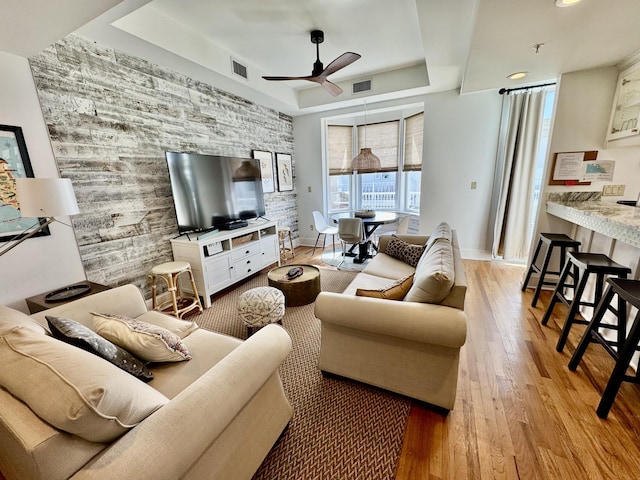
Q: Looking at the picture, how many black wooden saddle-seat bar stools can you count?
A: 3